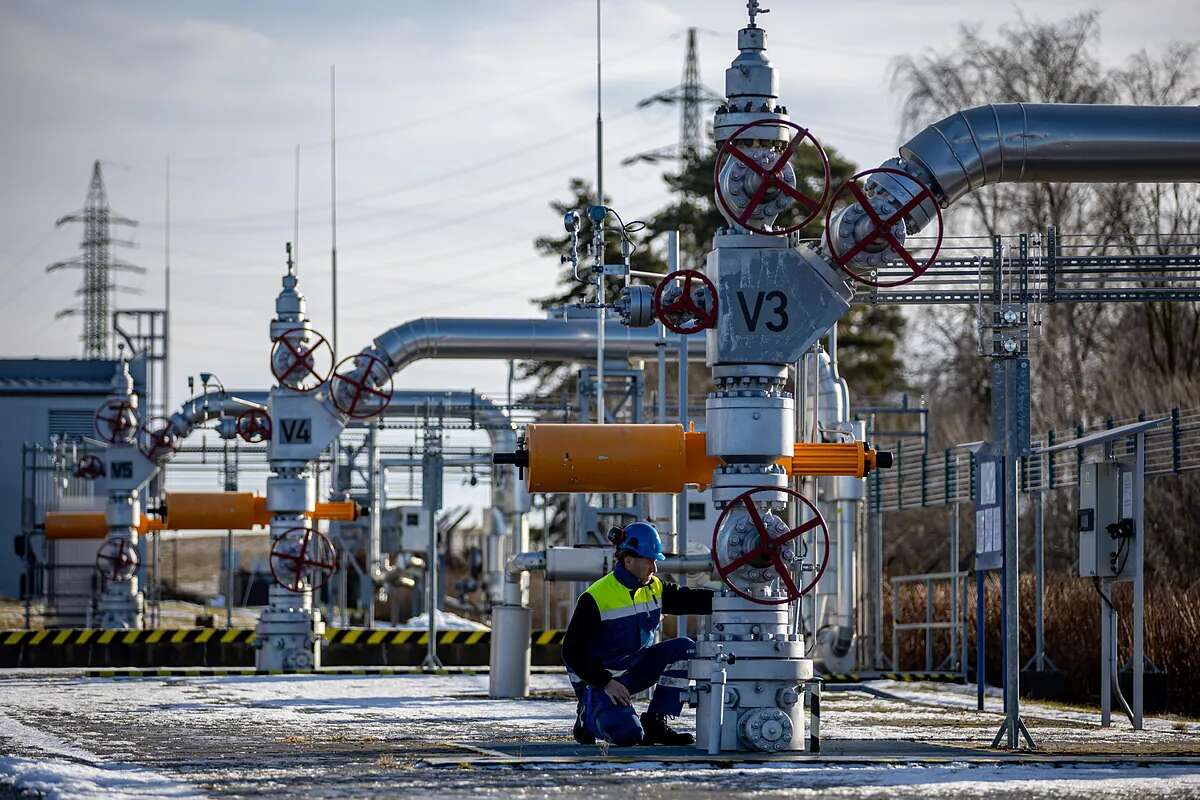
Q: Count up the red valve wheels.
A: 12